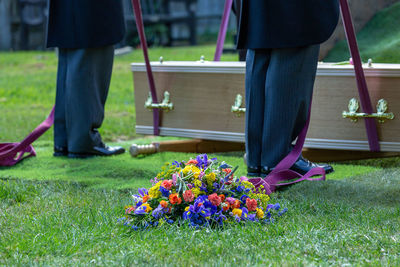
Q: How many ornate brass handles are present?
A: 3